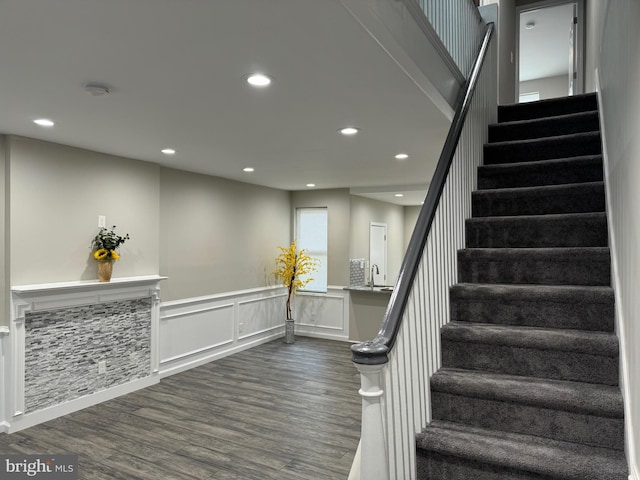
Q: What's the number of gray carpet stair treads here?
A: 11